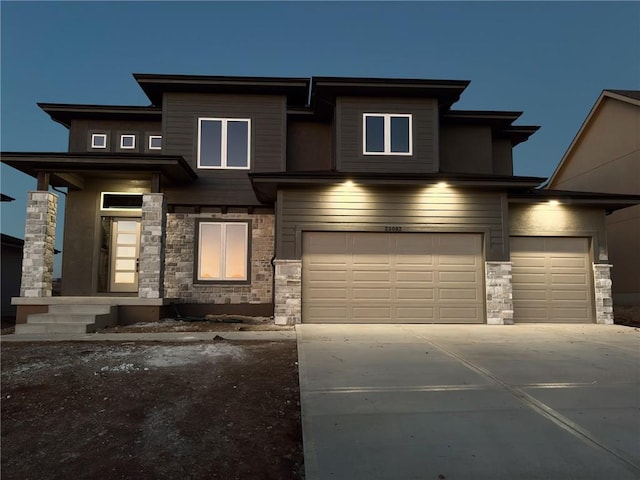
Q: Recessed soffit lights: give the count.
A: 3